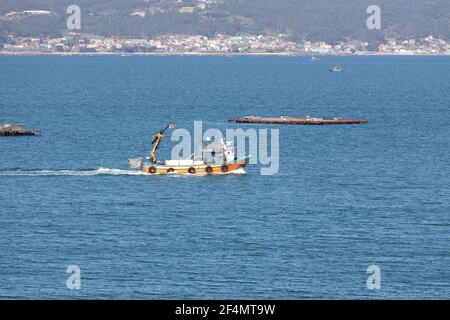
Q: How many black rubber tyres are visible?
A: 5